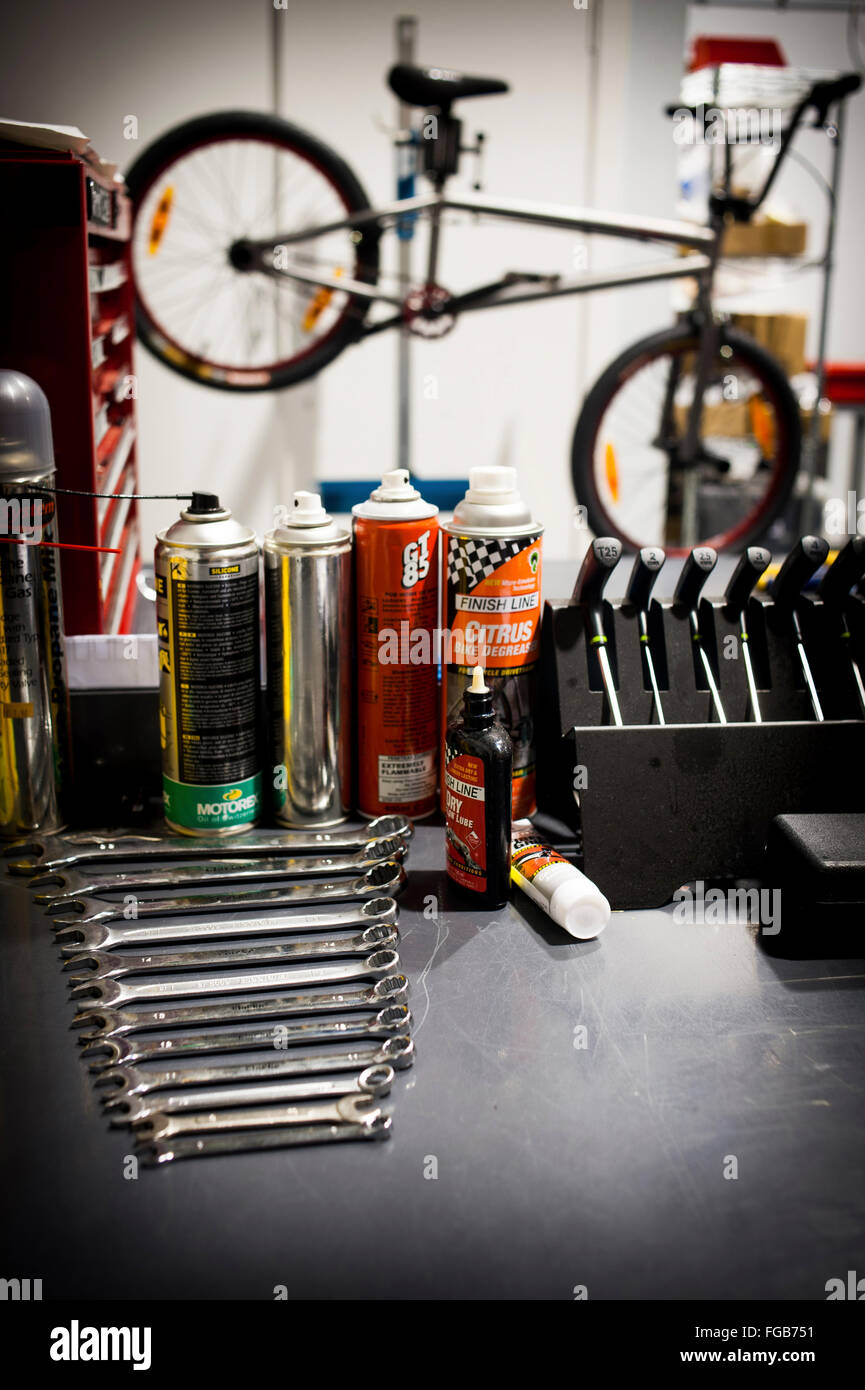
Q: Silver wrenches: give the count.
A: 12